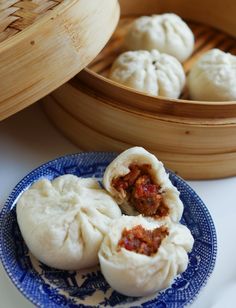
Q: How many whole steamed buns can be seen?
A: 4